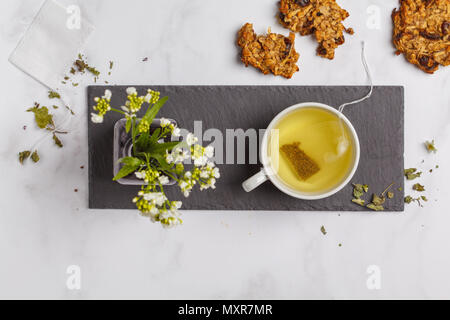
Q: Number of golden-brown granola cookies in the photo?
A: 3